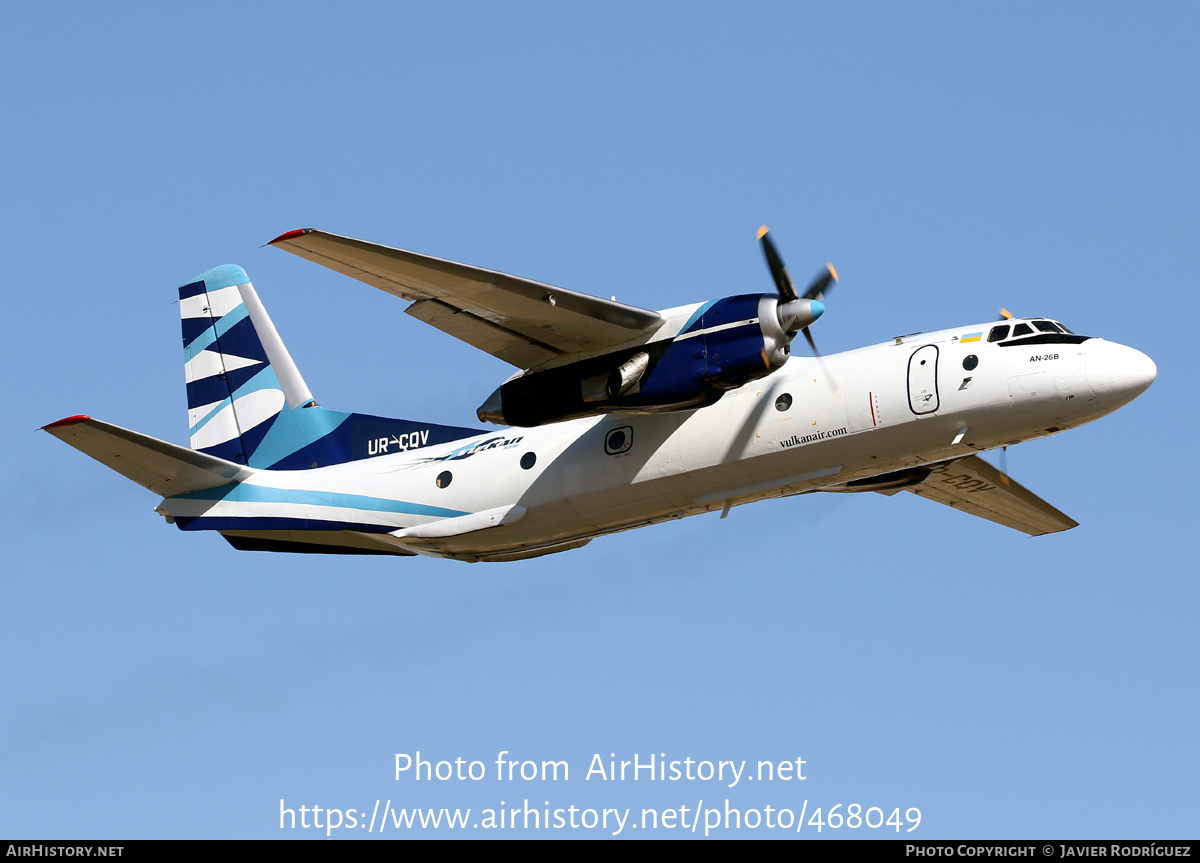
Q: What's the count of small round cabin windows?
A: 5